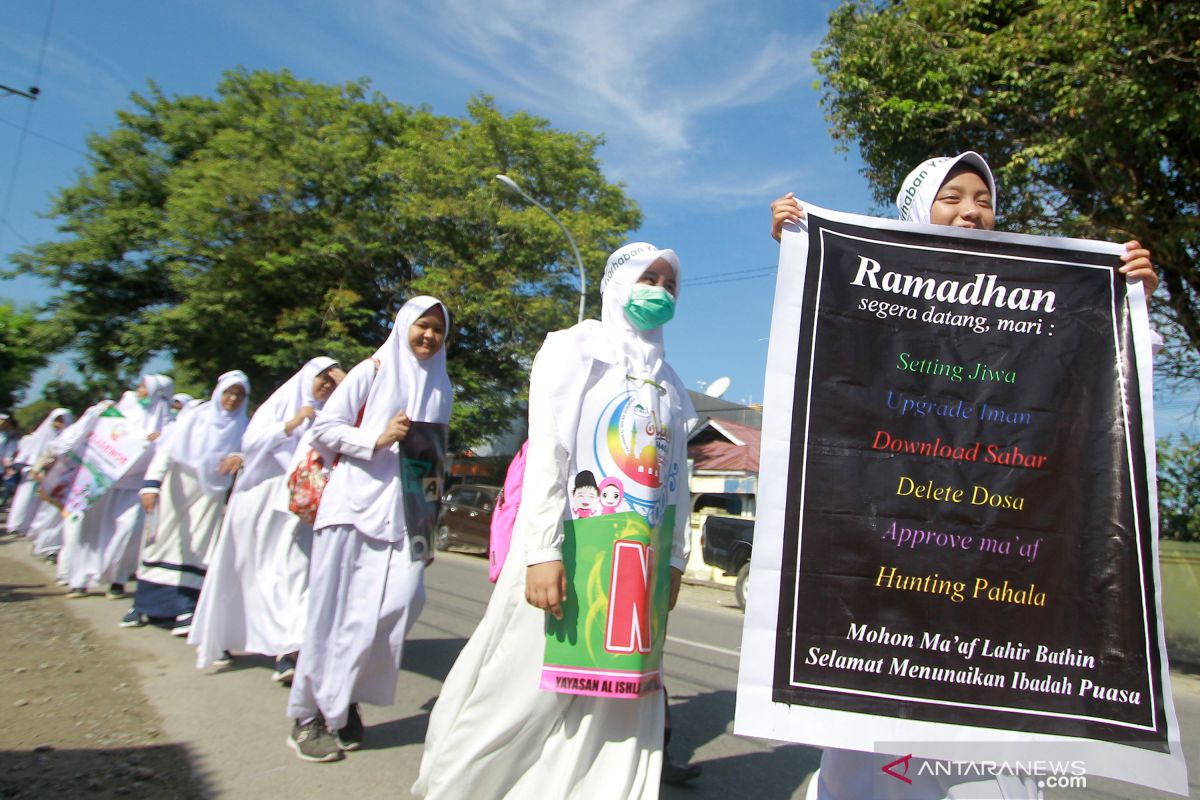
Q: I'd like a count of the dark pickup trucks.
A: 1